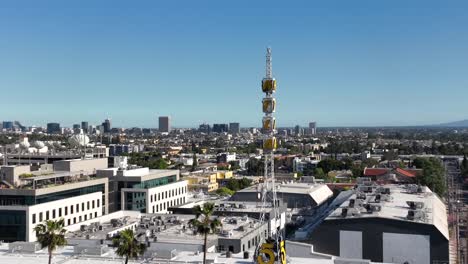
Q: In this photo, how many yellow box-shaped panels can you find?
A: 4